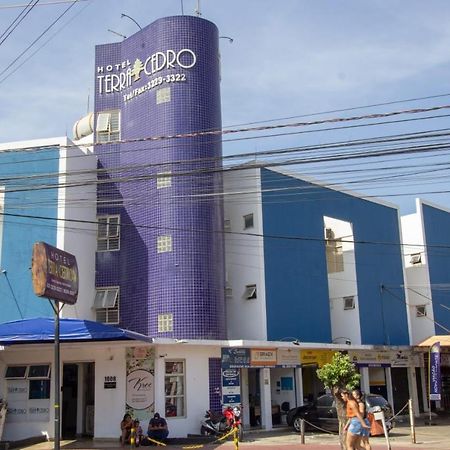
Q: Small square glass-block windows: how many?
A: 4